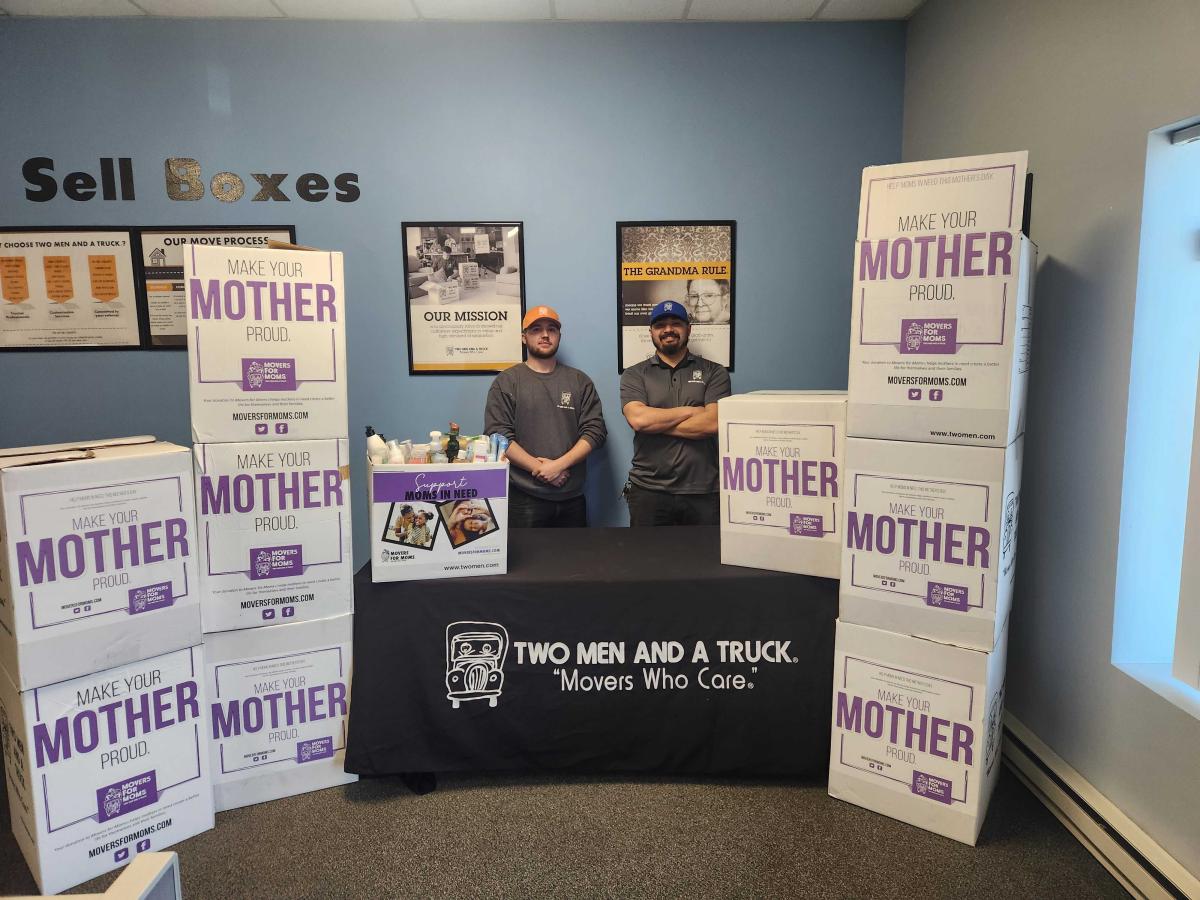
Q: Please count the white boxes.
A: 10